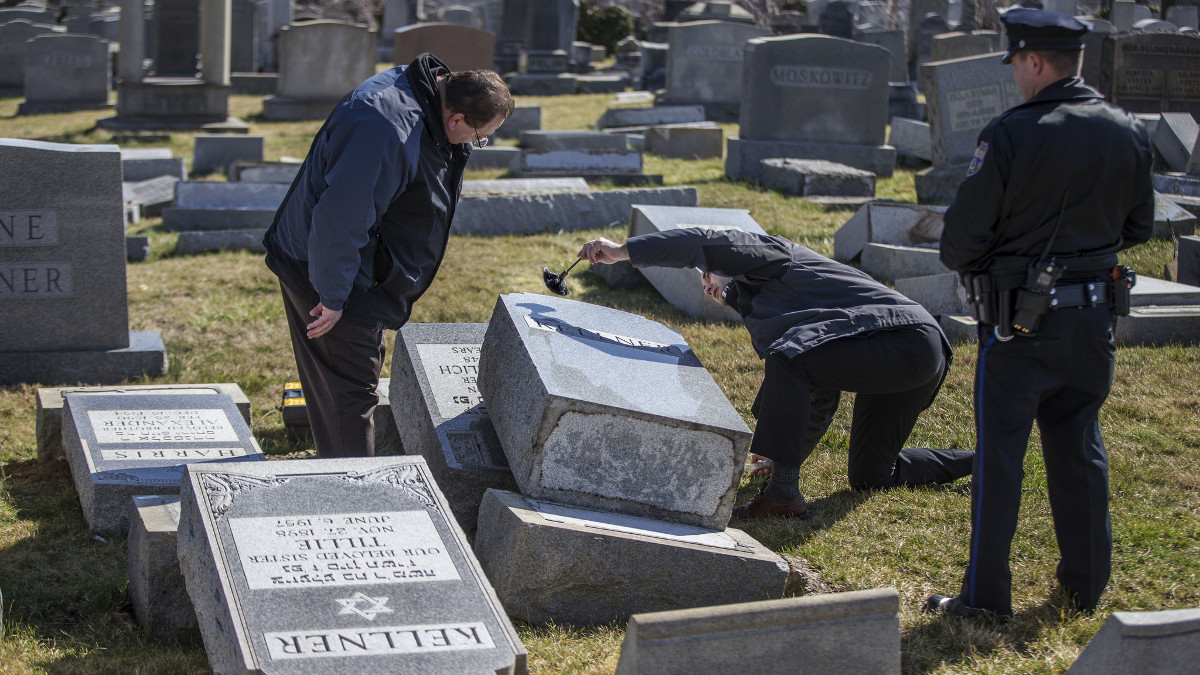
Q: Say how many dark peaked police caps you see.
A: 1